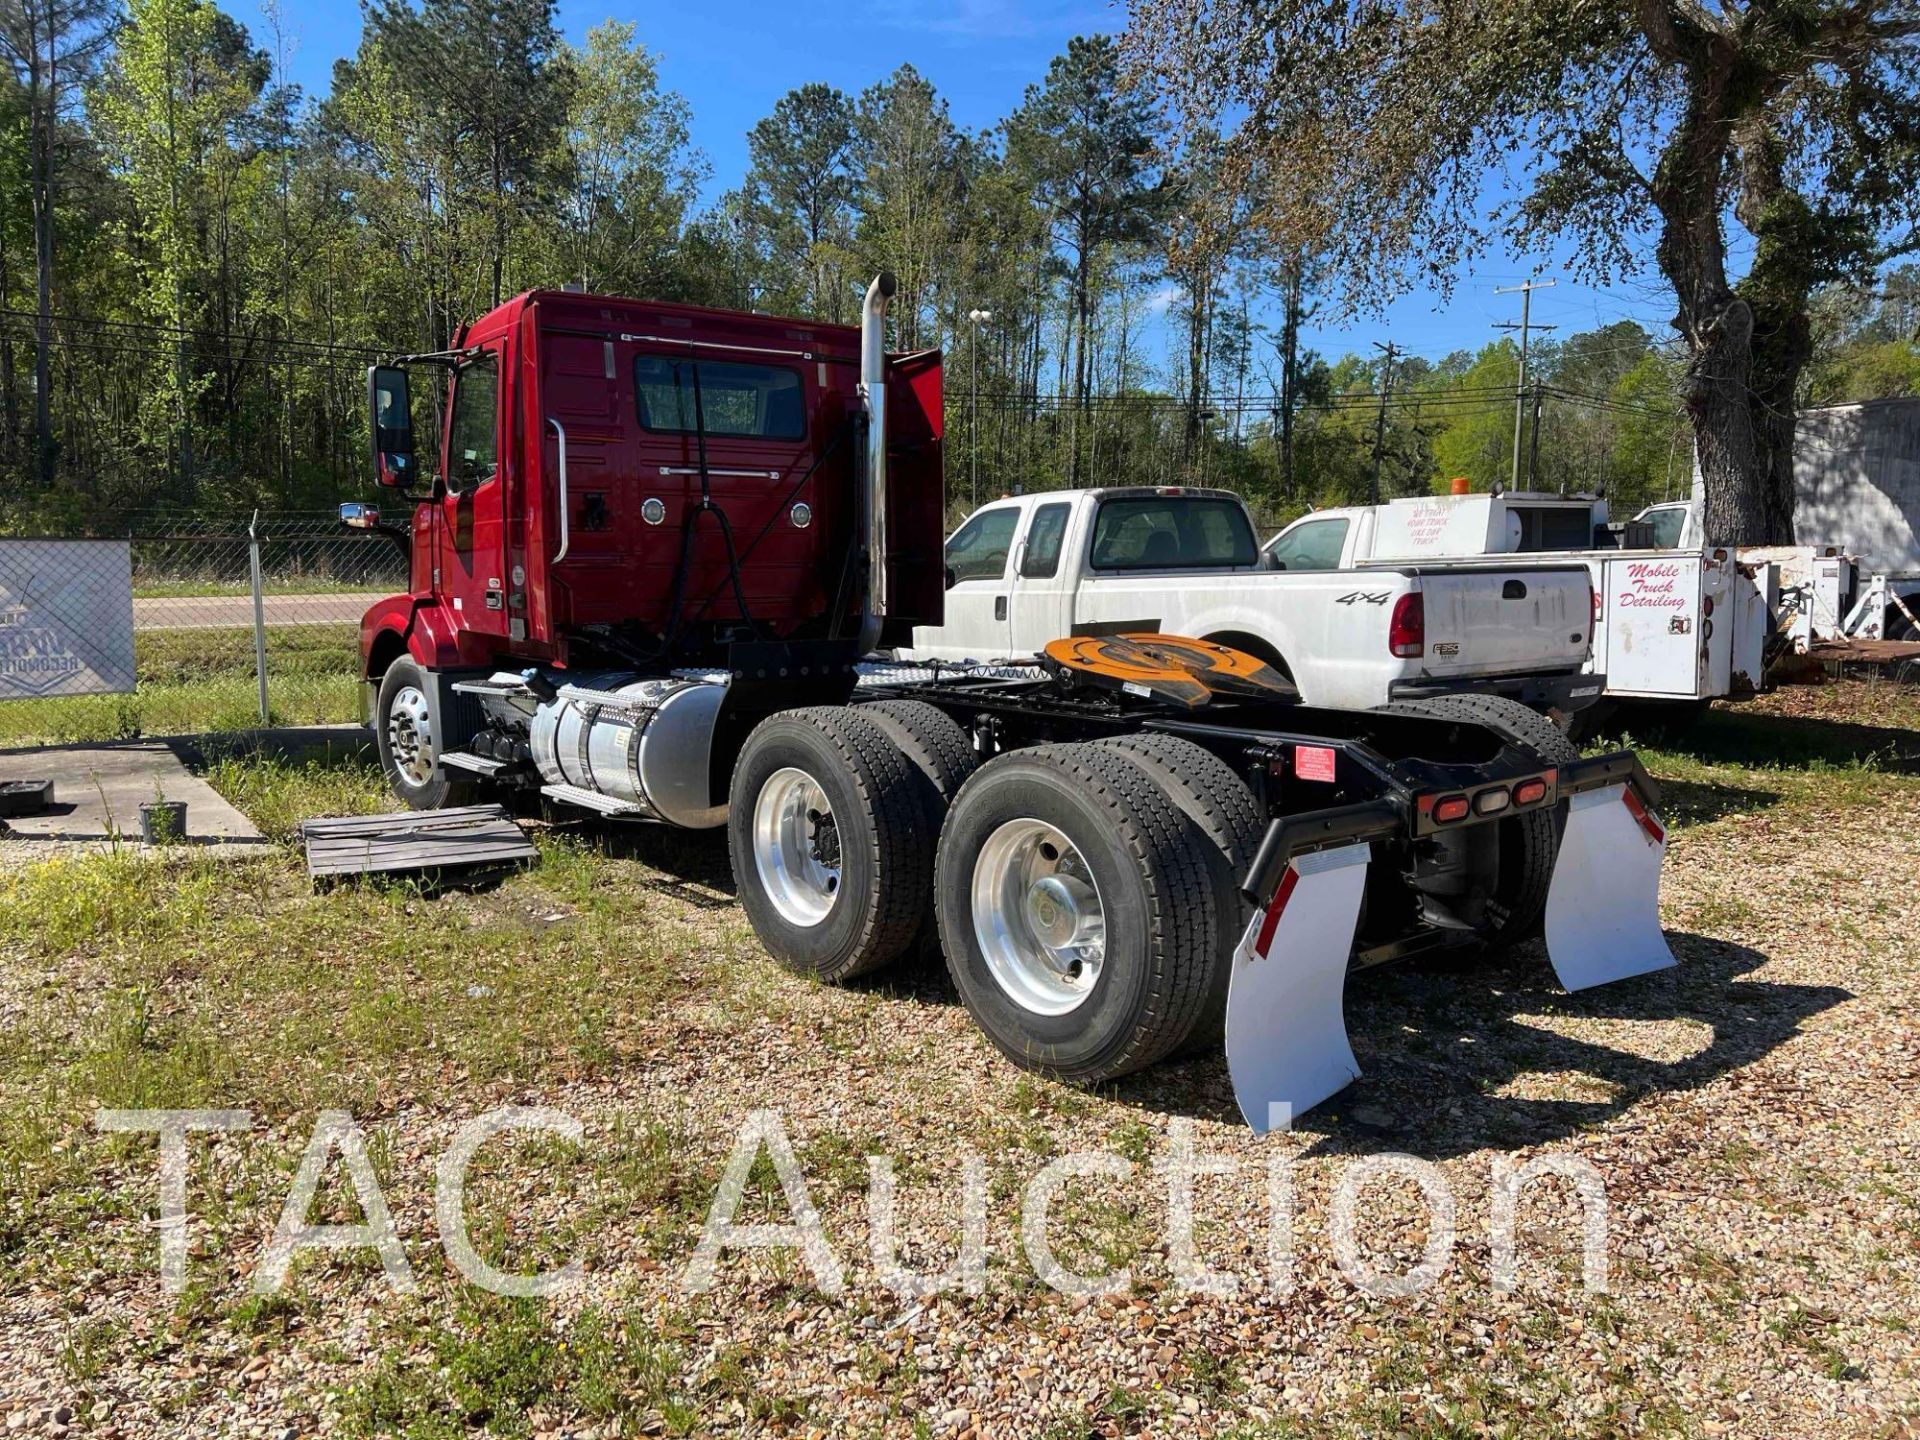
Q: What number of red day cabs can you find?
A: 1